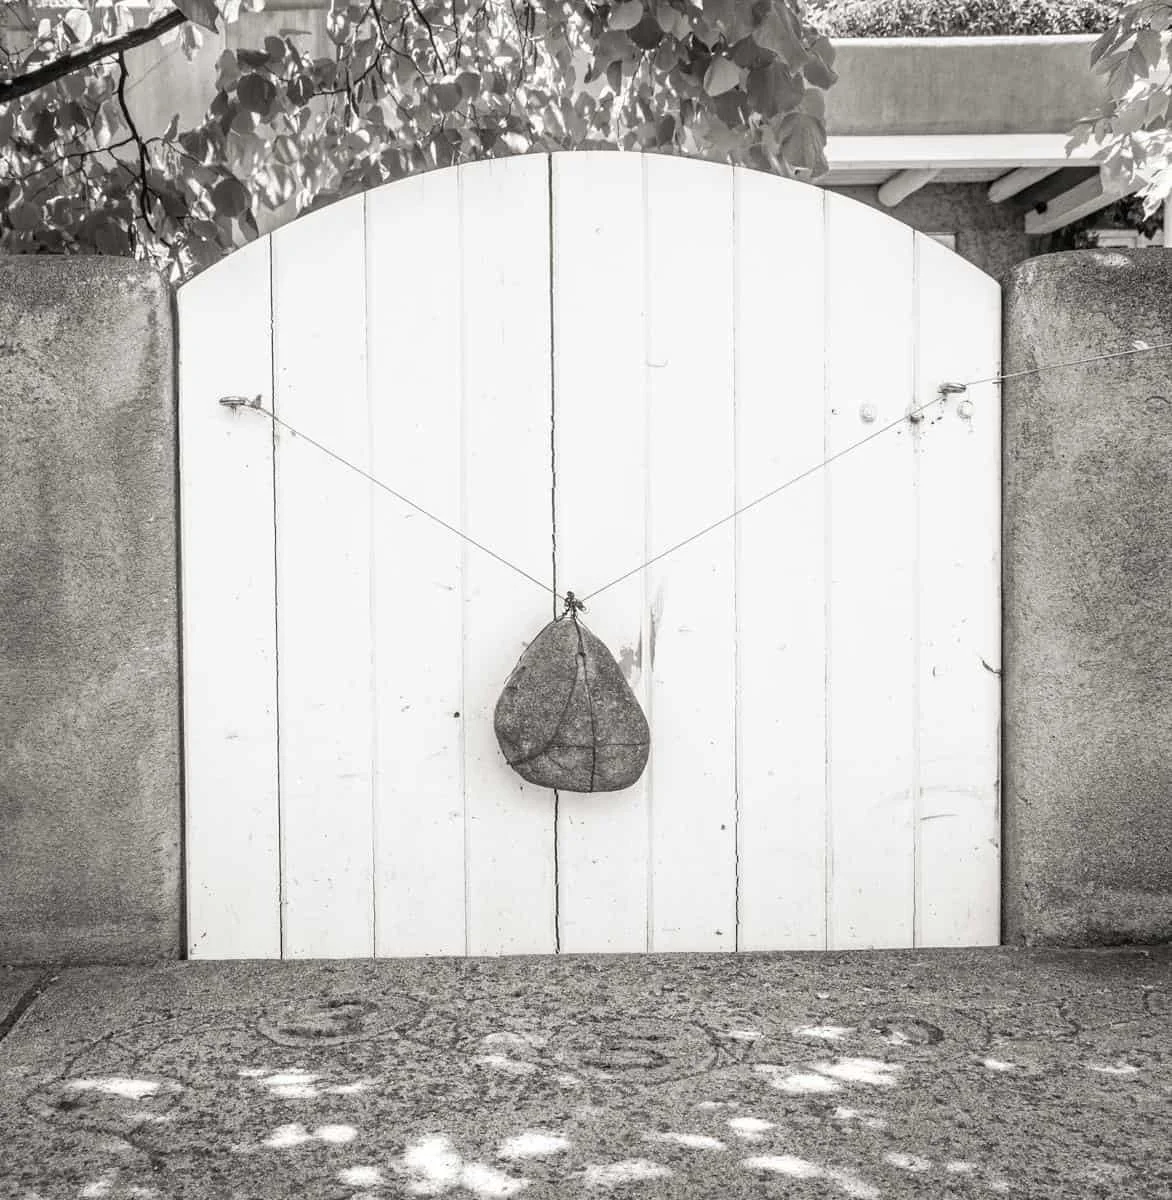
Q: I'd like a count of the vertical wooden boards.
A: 9